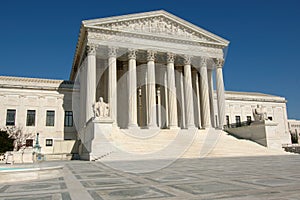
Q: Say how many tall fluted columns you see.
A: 8